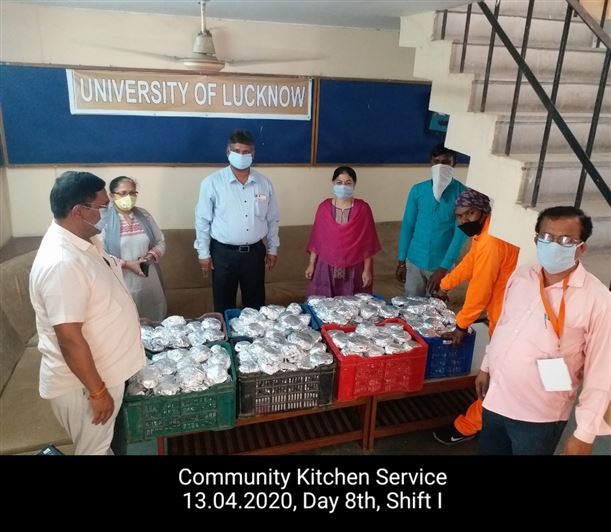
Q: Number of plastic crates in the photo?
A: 7